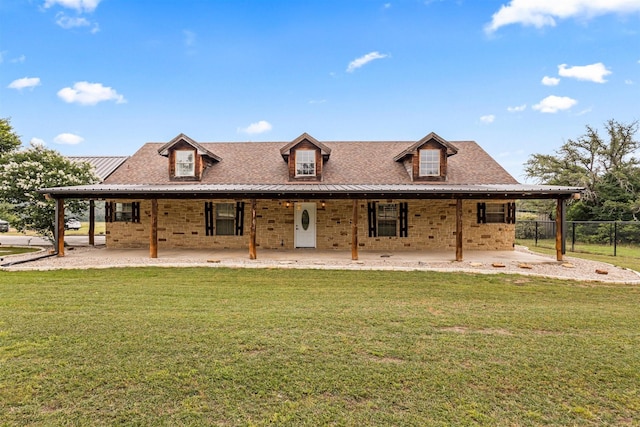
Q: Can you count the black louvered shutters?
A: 8